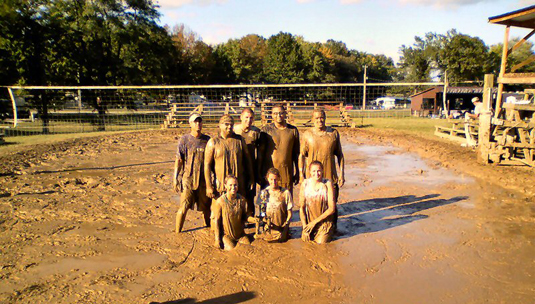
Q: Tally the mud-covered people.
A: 8